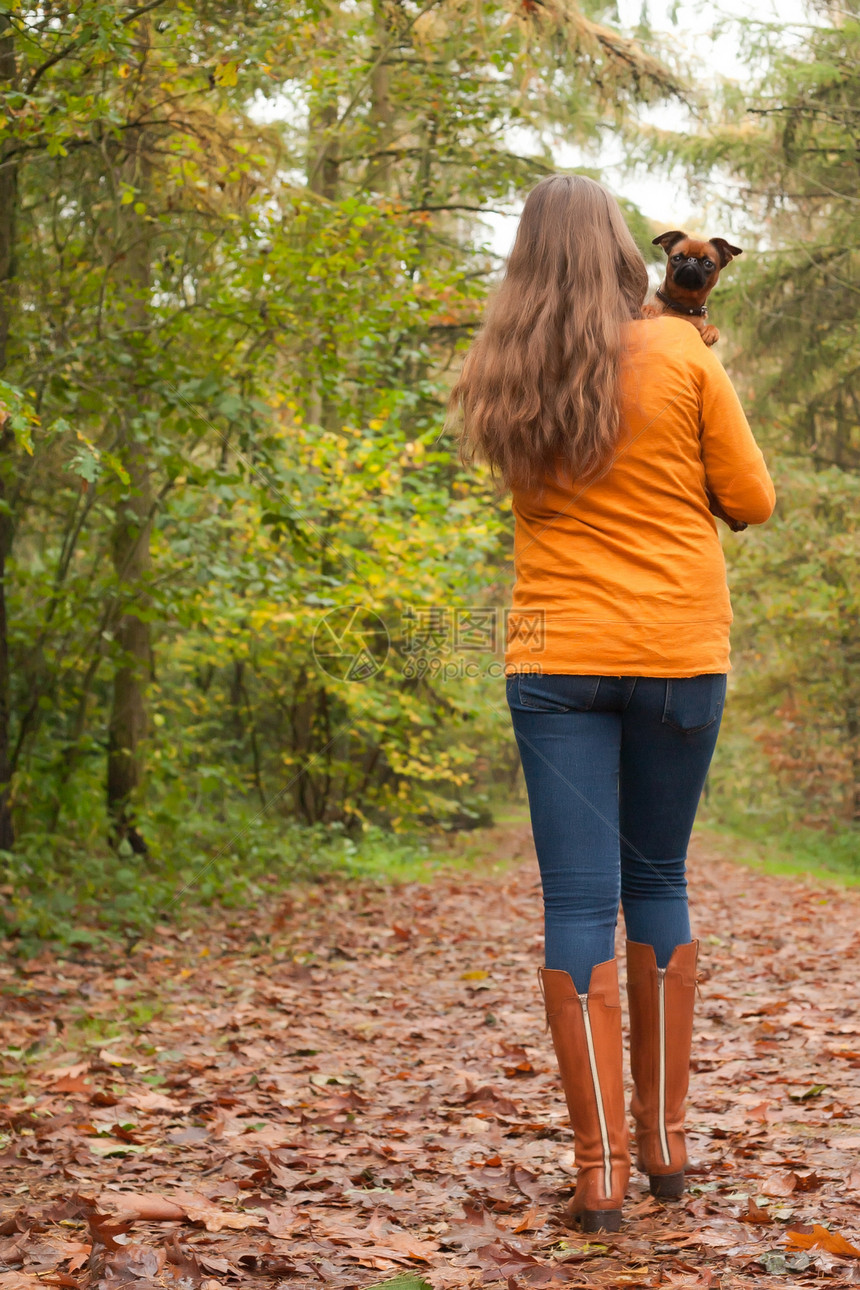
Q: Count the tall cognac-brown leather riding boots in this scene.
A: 2